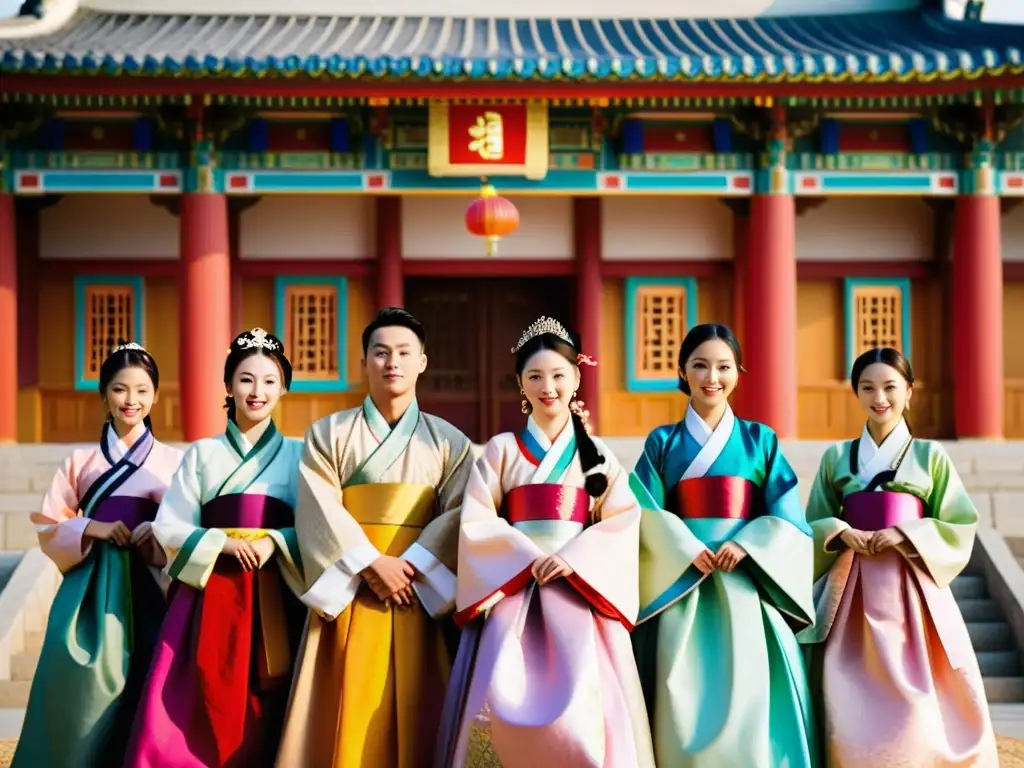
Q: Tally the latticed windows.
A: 4